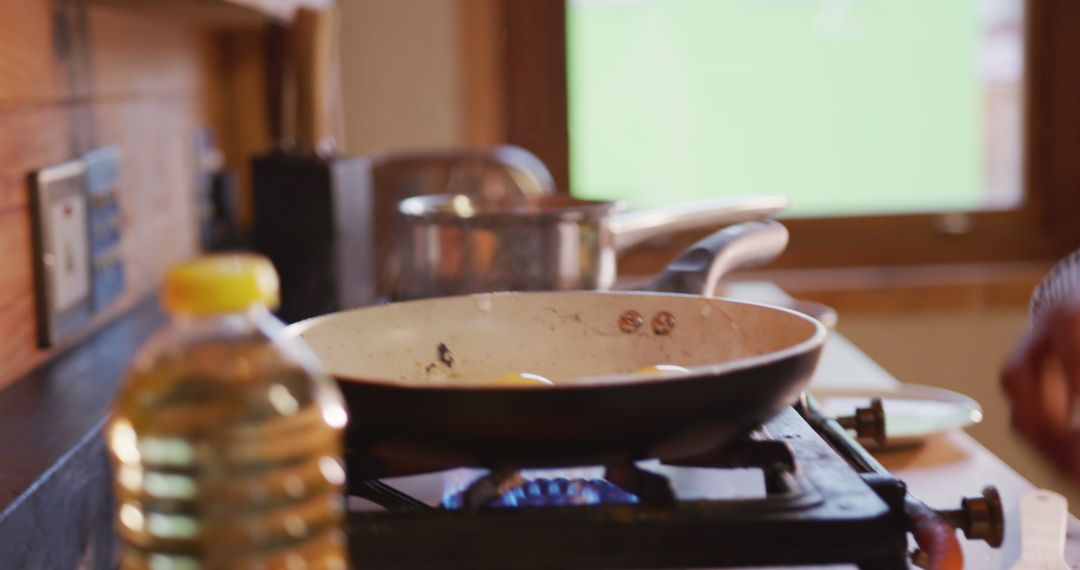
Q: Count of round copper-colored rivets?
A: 2